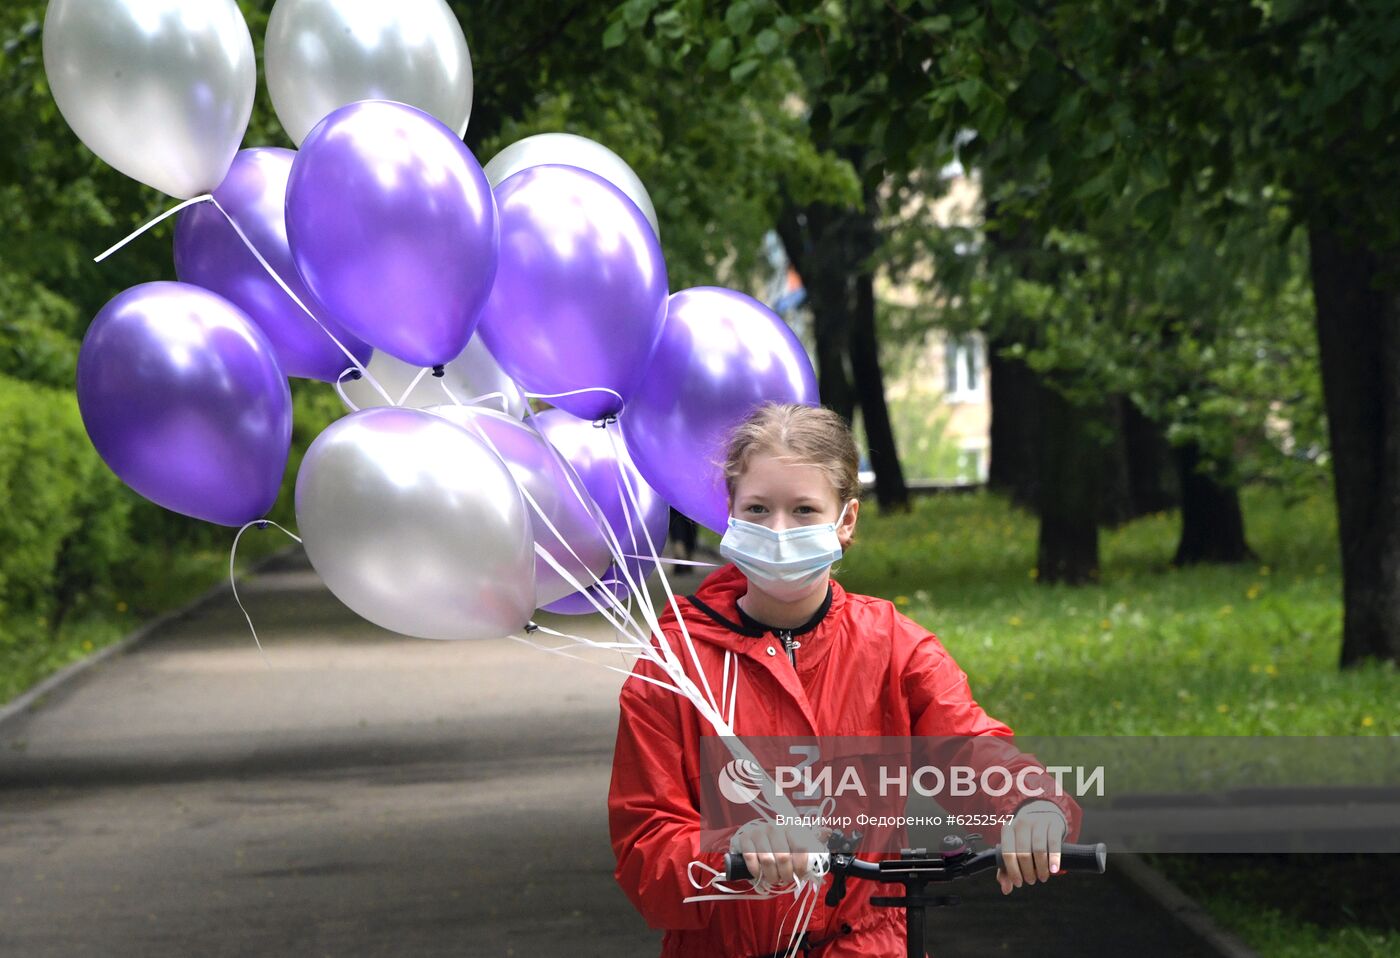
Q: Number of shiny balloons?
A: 12